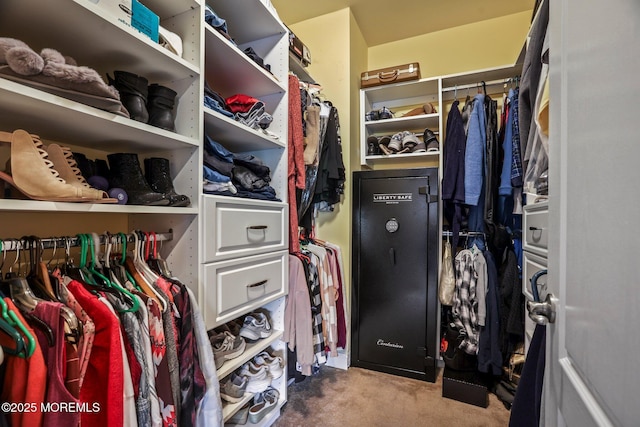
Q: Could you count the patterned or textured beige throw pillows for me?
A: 0